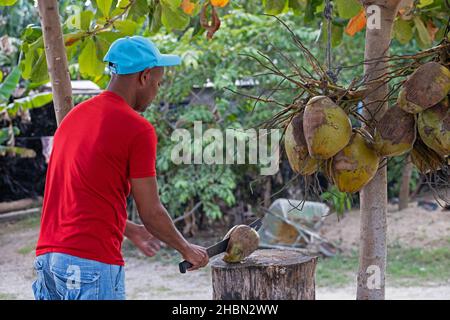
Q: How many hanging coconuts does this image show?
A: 7